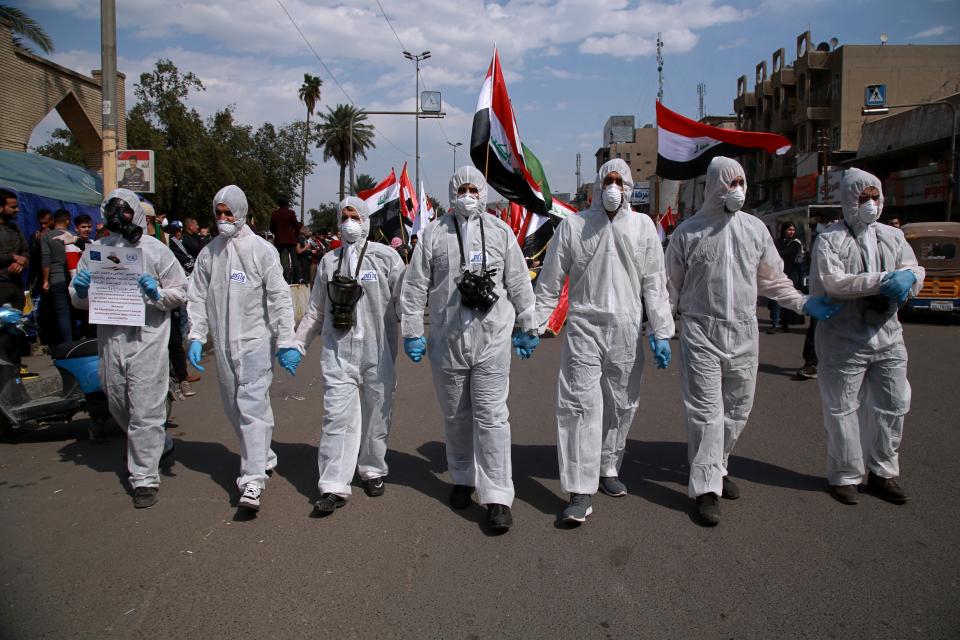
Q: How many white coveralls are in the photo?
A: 7